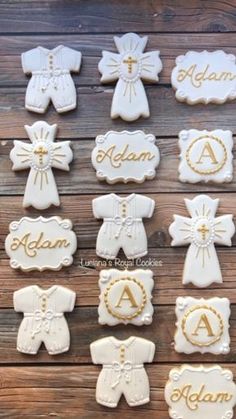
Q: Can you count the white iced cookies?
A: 14